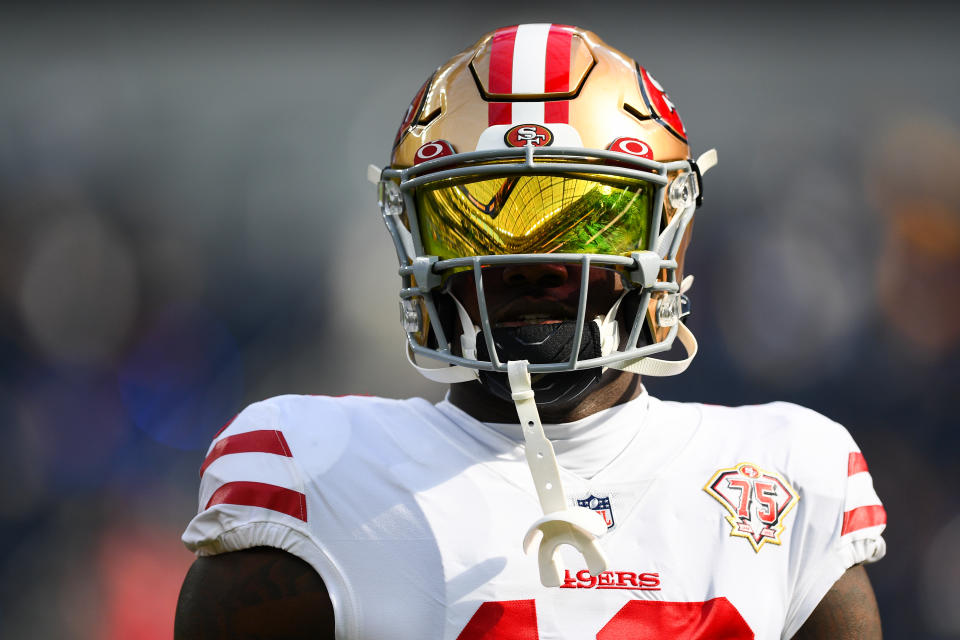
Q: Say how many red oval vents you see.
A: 2